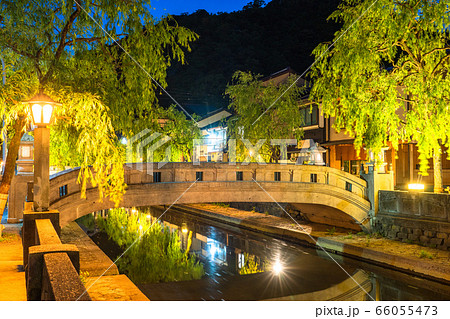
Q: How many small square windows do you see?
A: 7